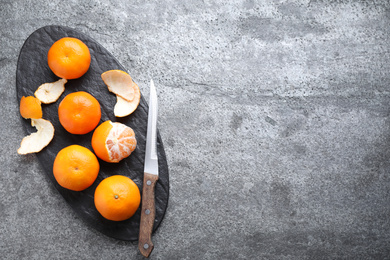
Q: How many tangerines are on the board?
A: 5